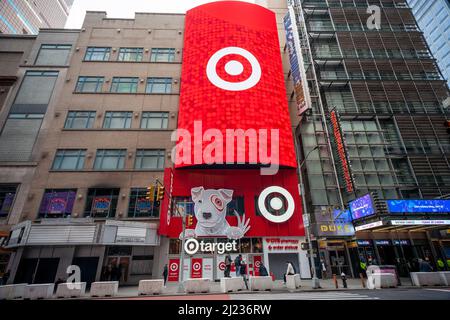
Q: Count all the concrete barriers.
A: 12